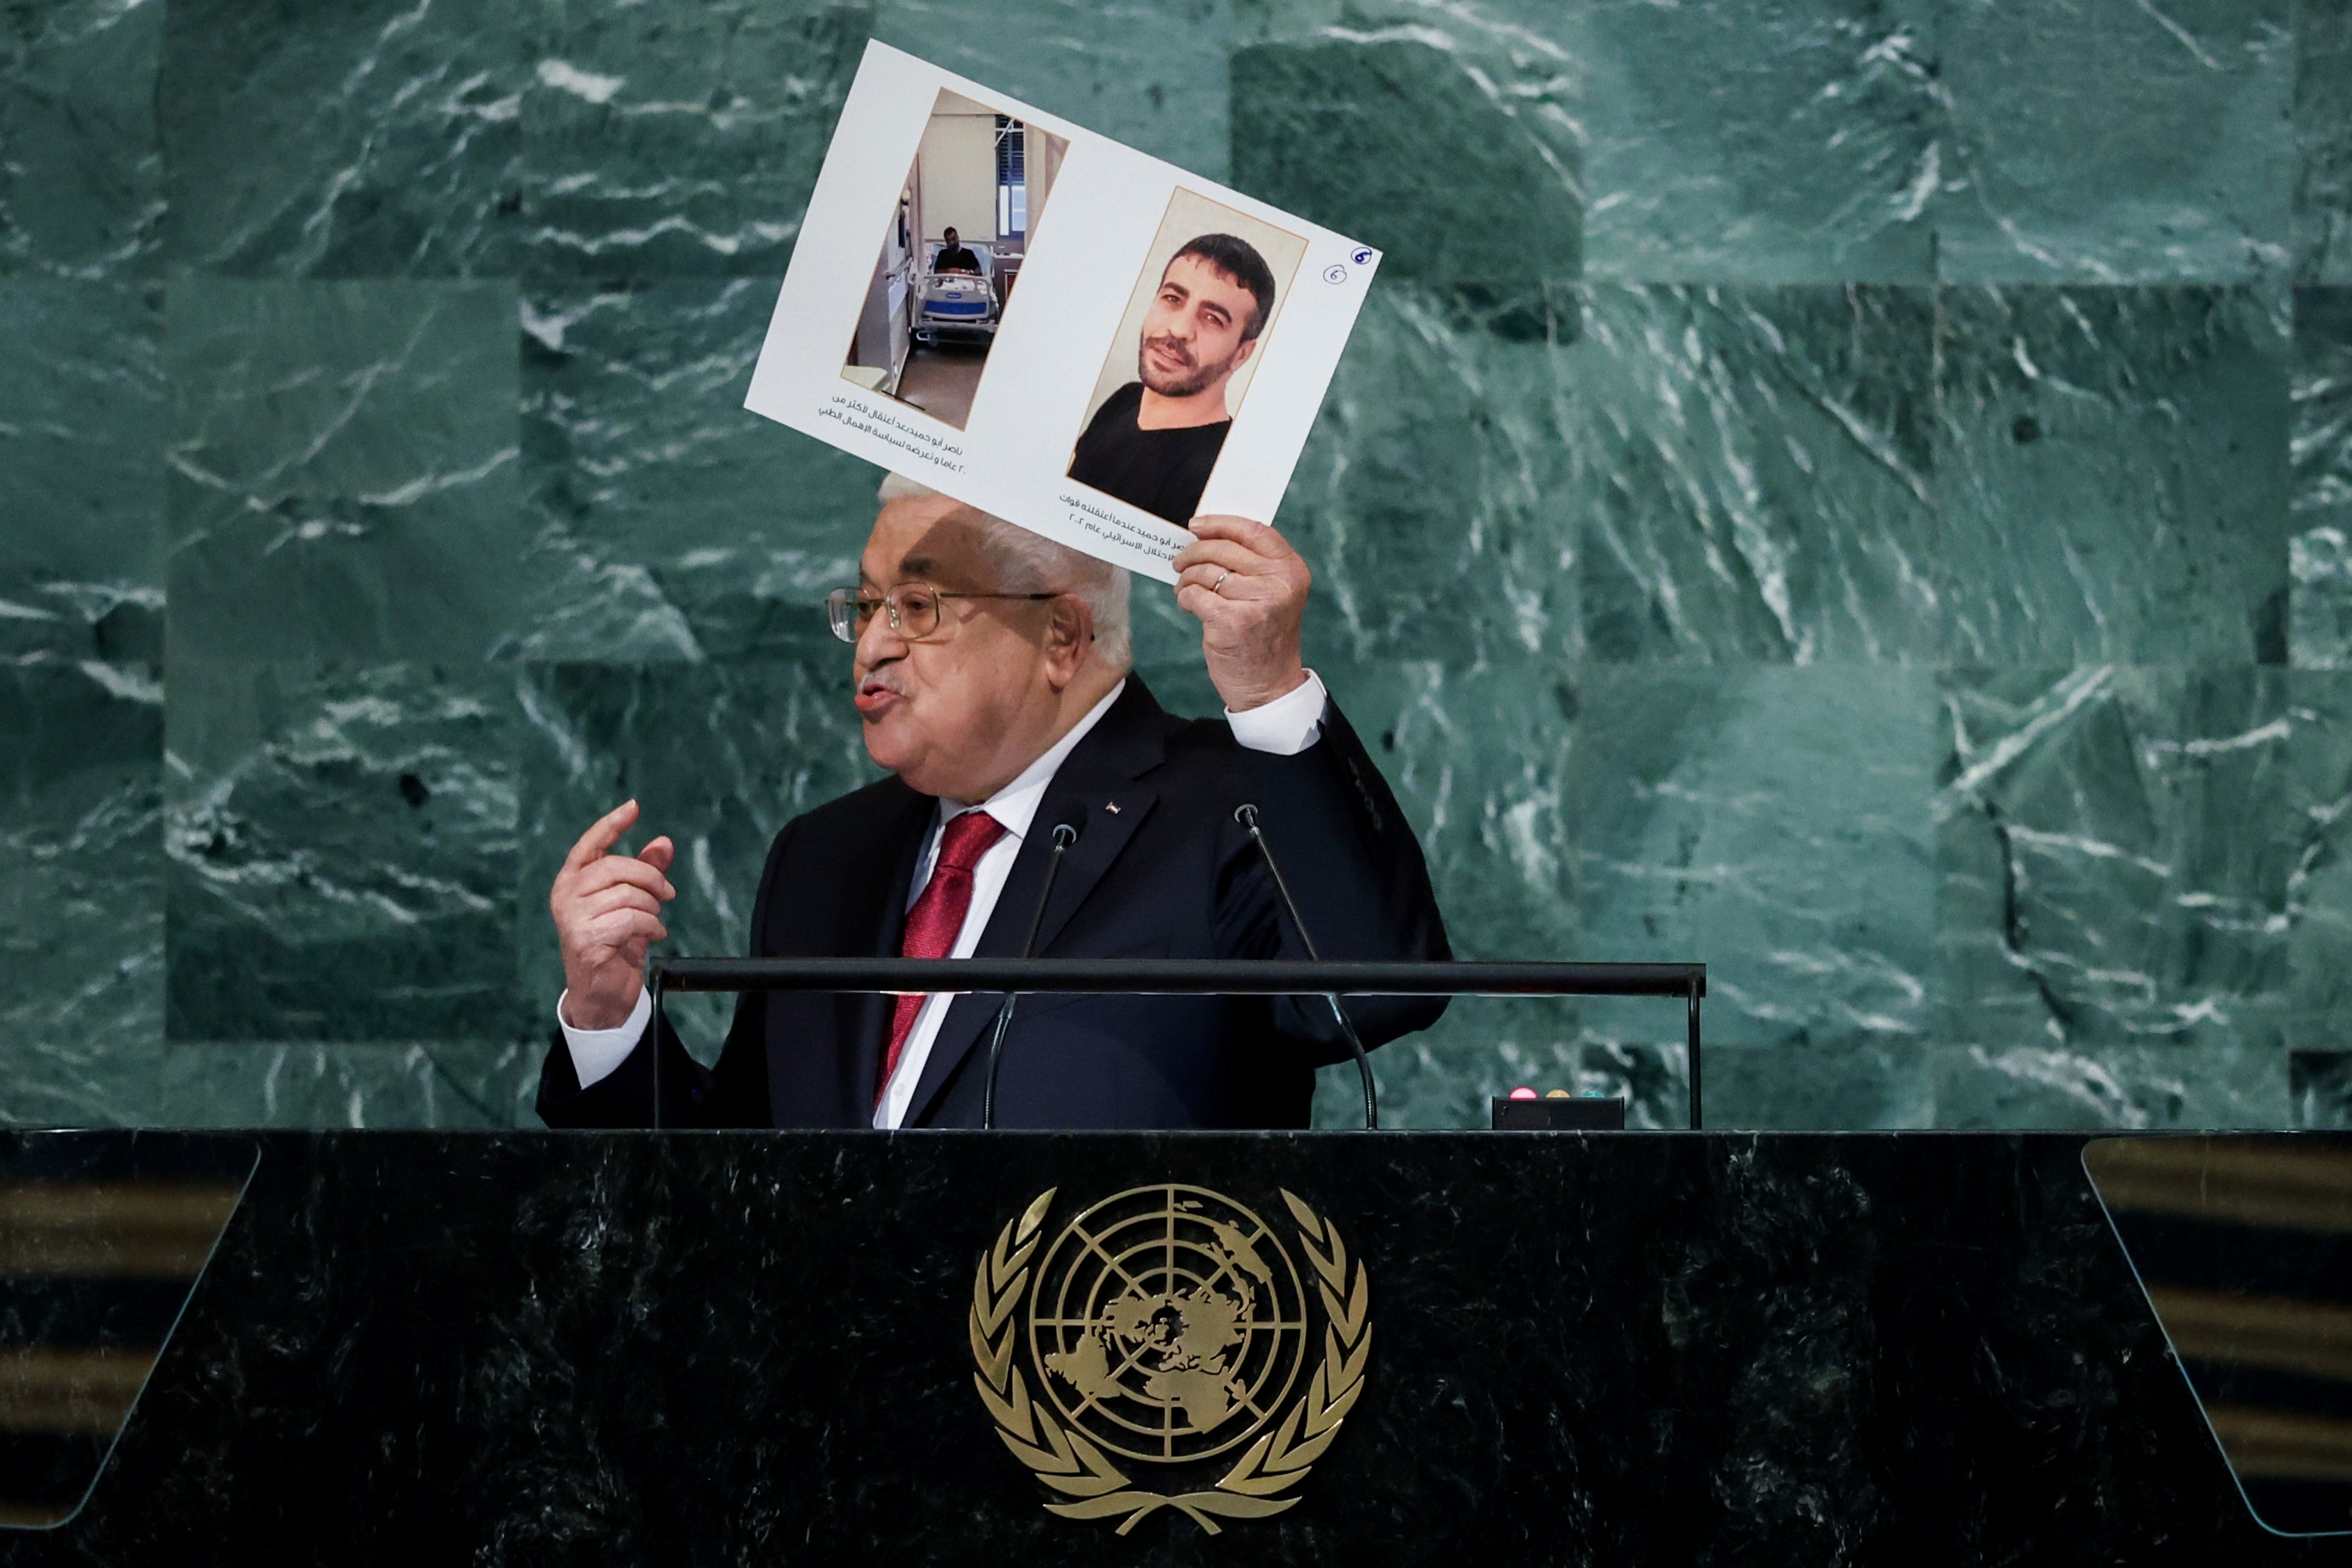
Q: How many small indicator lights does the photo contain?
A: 3